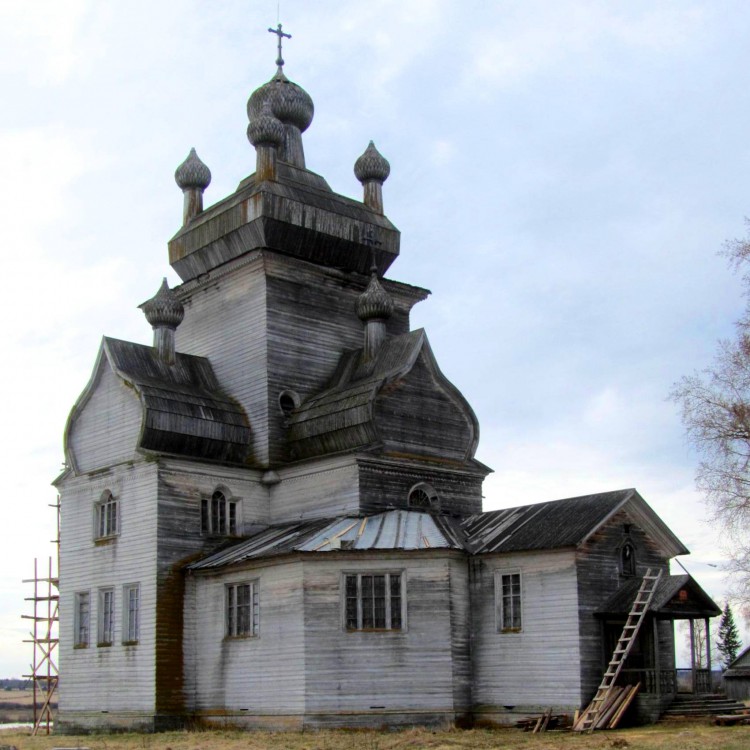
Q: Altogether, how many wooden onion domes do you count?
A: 6